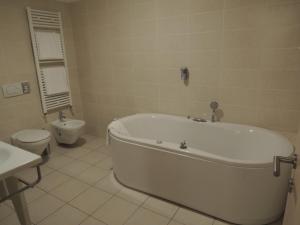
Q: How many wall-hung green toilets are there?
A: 0